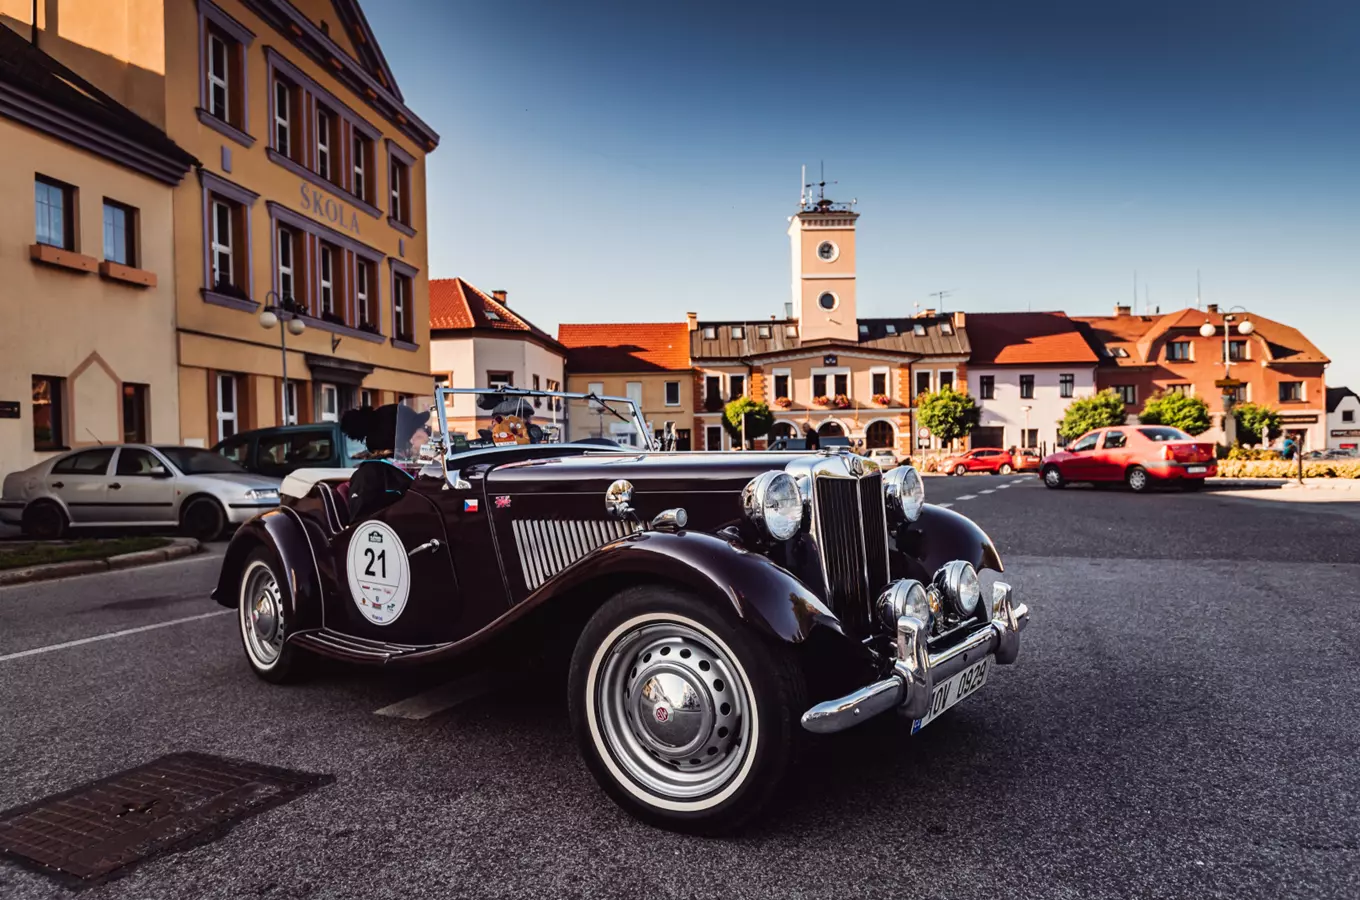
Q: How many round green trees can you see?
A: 5